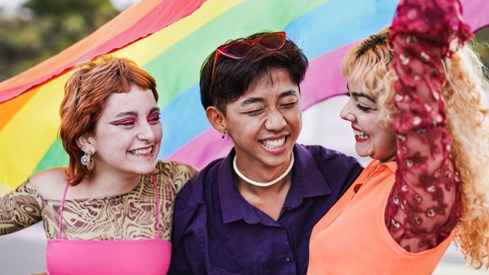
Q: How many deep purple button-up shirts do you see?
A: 1